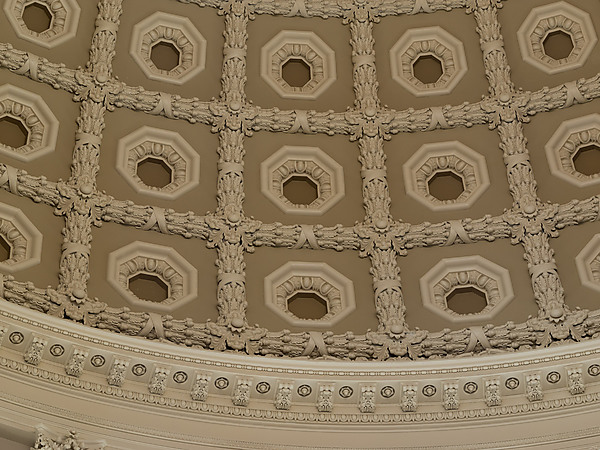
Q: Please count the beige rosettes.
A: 15